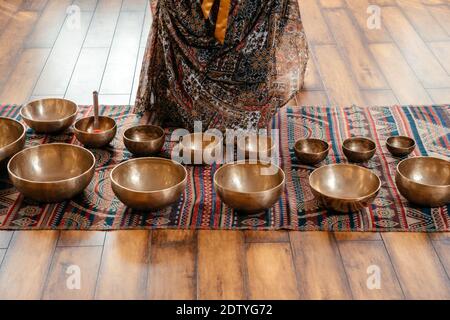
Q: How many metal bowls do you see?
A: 14